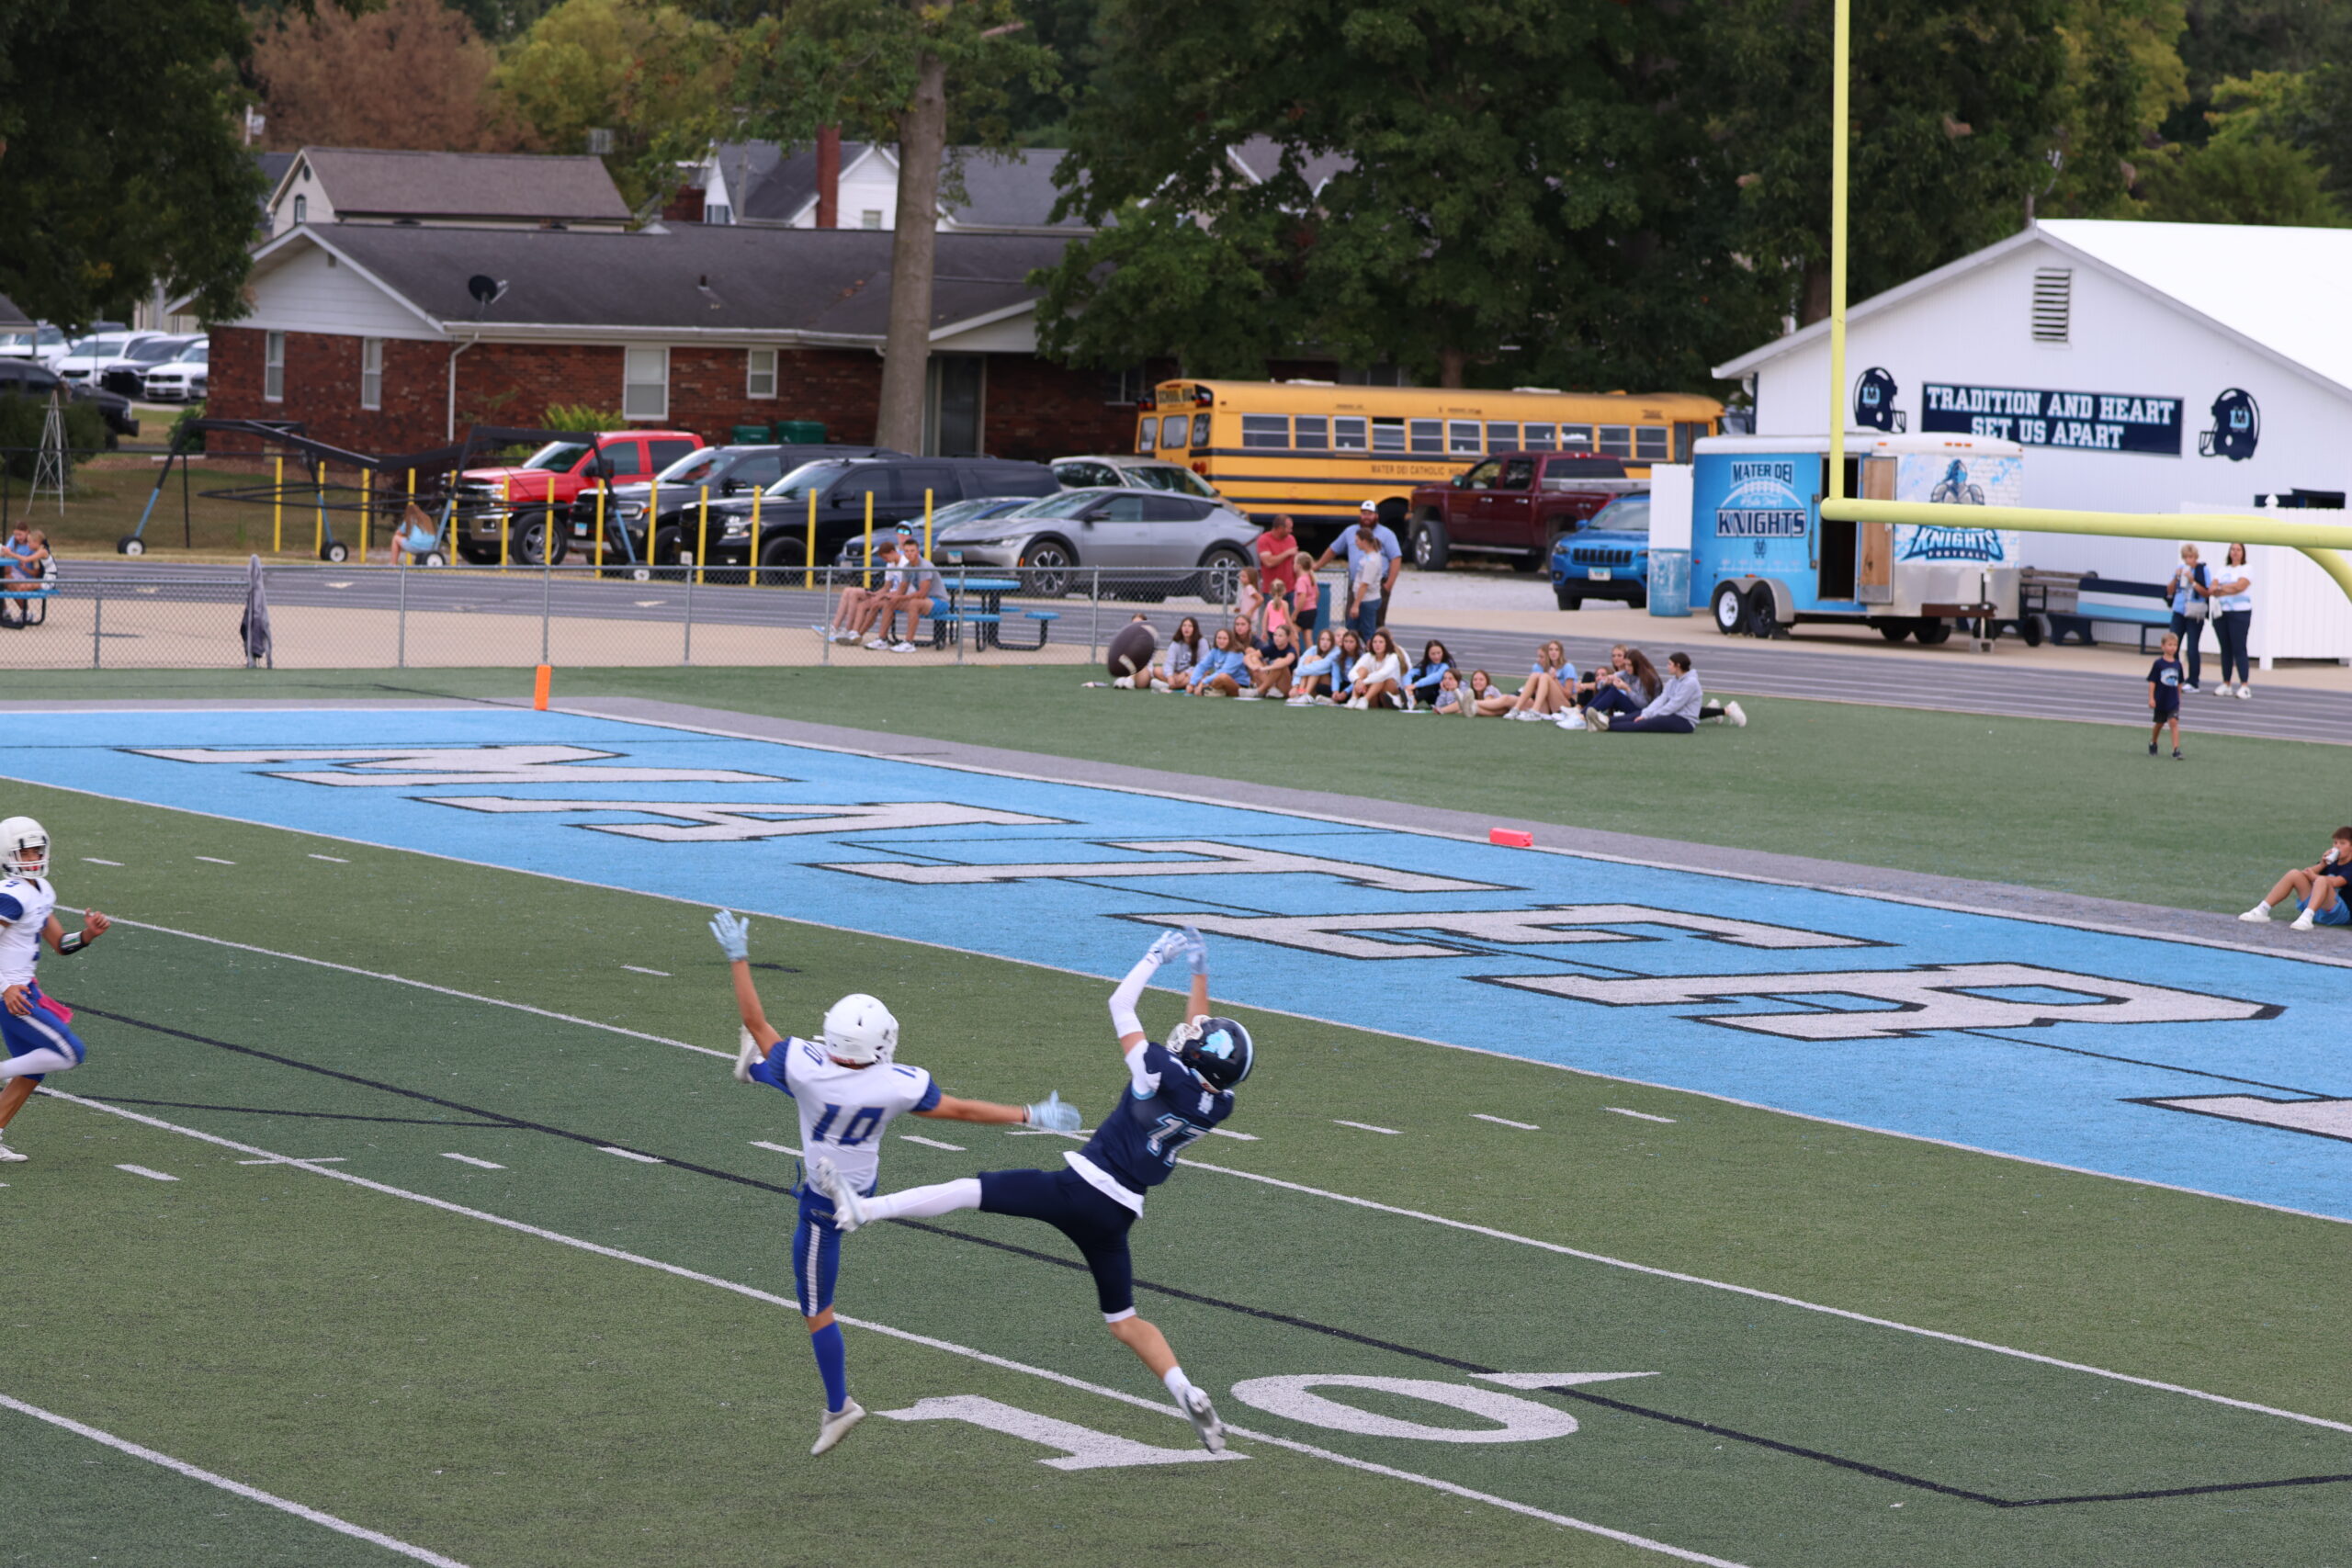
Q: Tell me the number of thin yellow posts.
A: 14